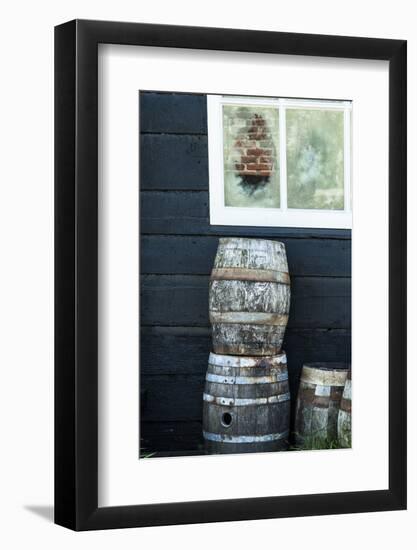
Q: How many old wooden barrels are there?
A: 4